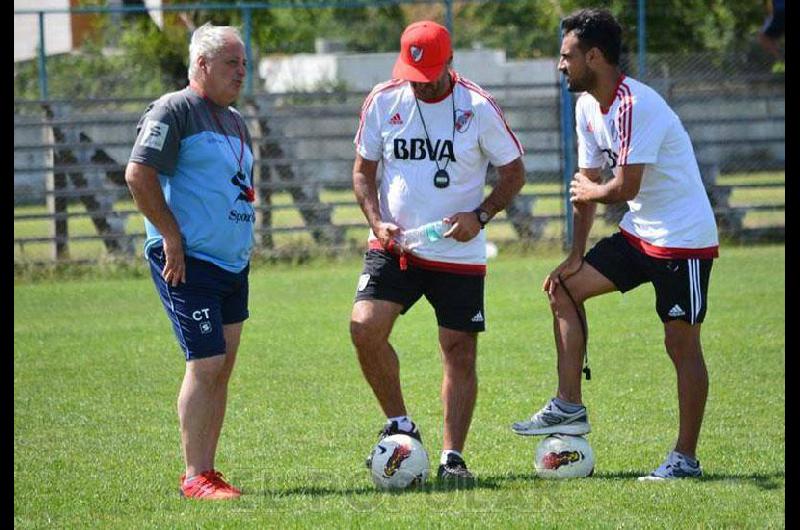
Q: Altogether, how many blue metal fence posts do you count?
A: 5